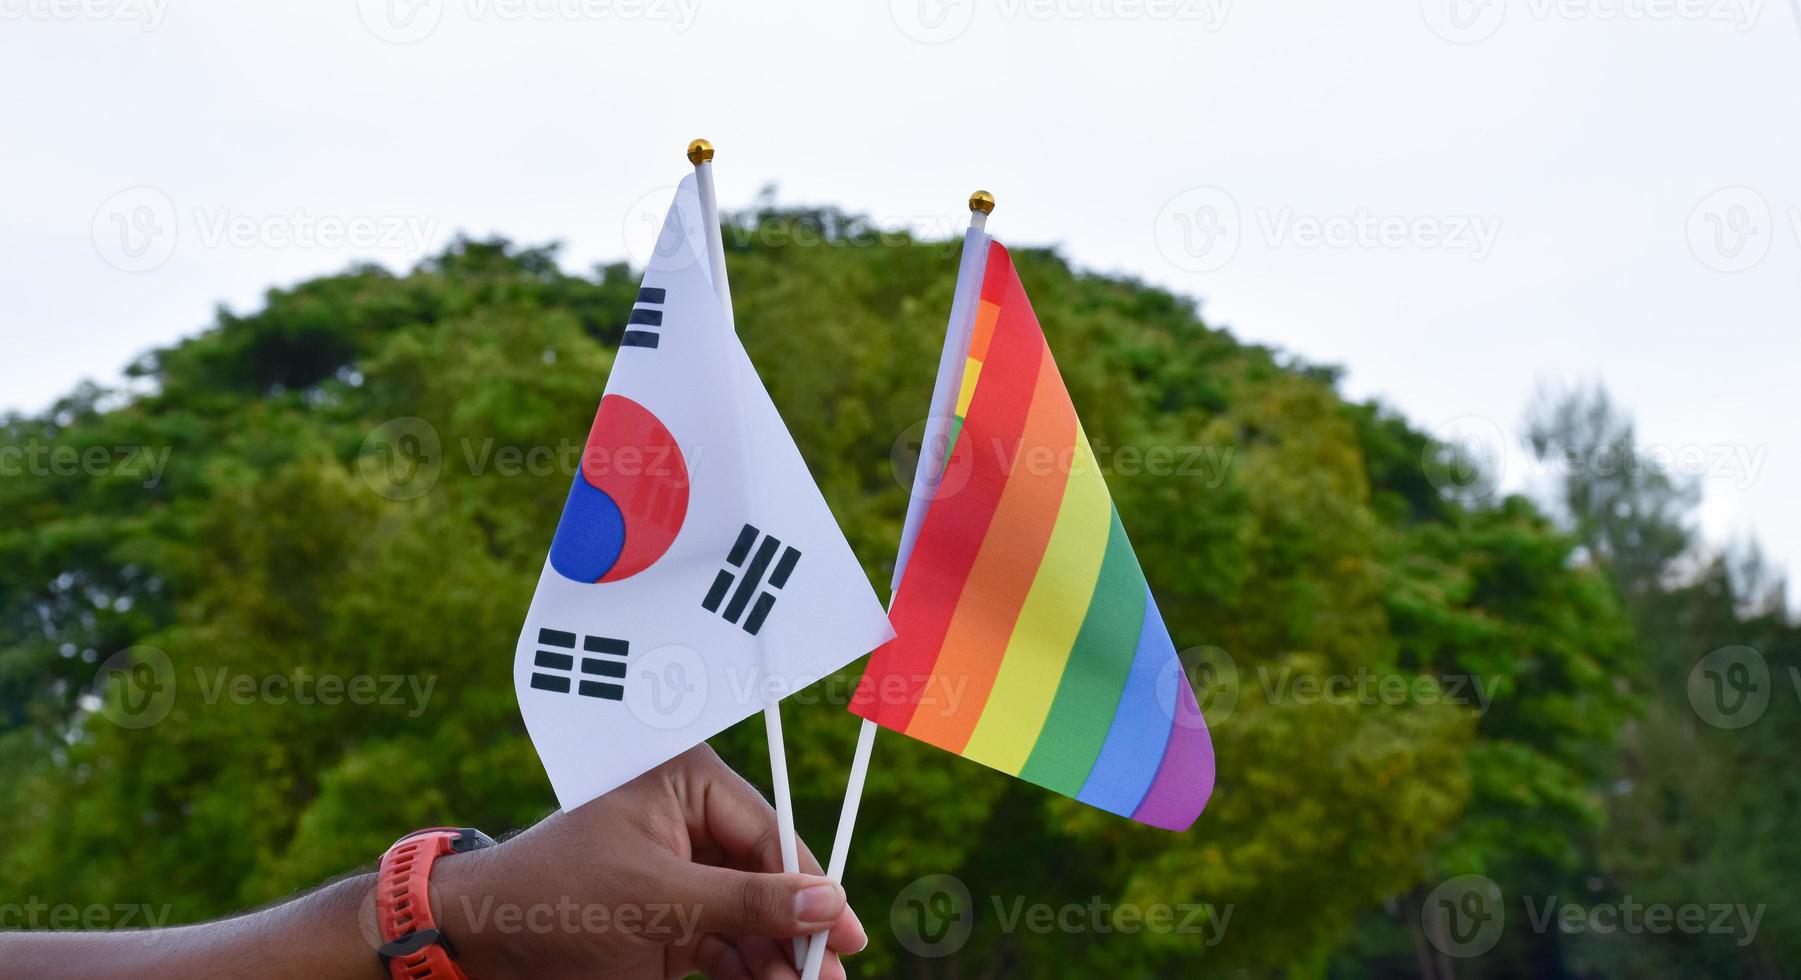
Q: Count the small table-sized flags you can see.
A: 2